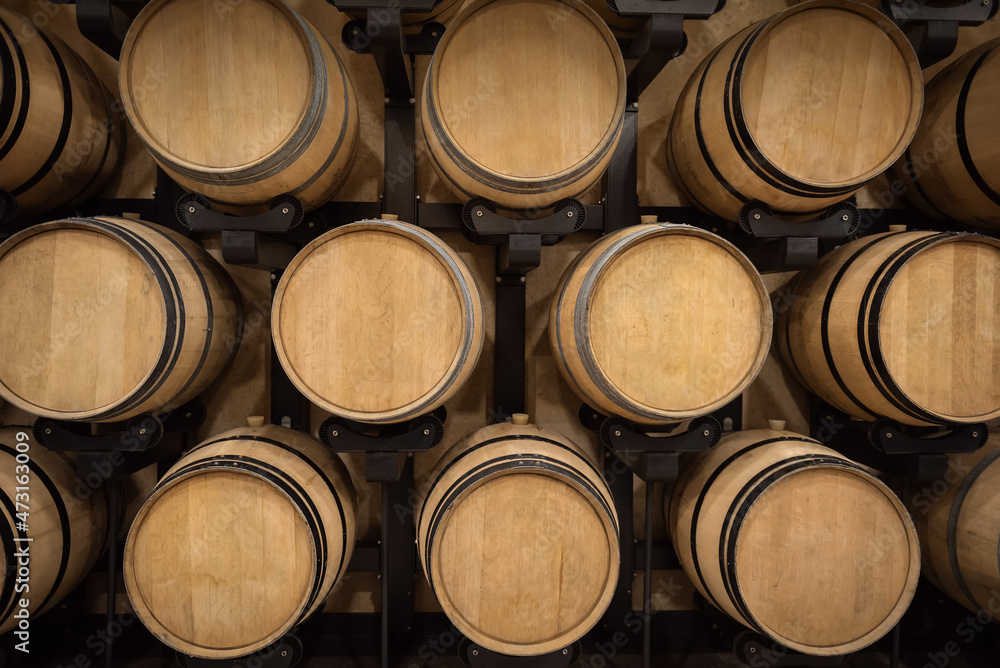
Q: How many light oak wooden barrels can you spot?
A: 14